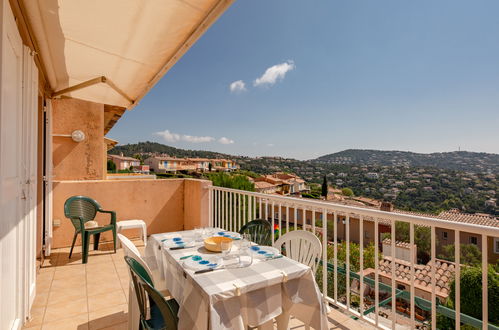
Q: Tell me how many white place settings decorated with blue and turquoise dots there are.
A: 4